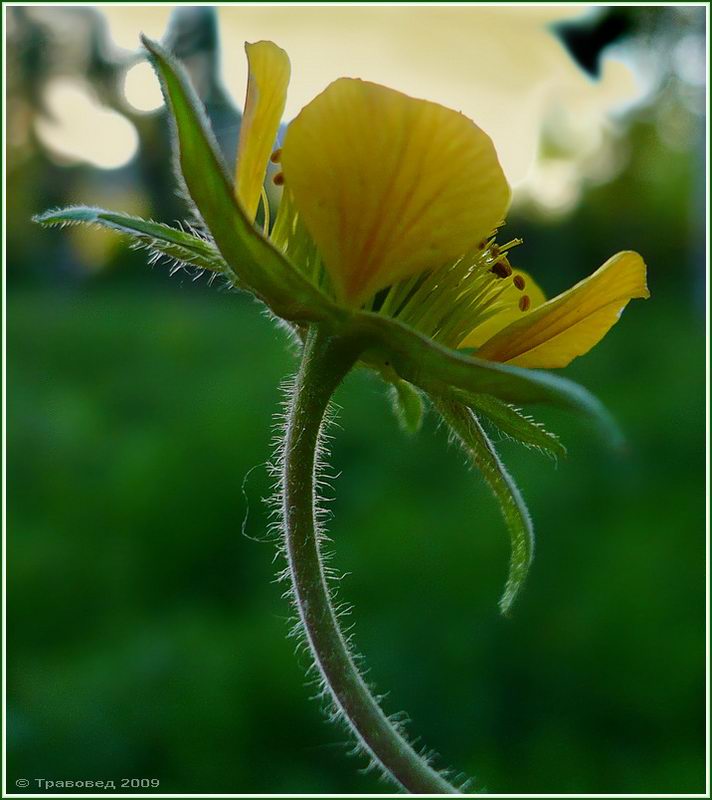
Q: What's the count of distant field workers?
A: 0